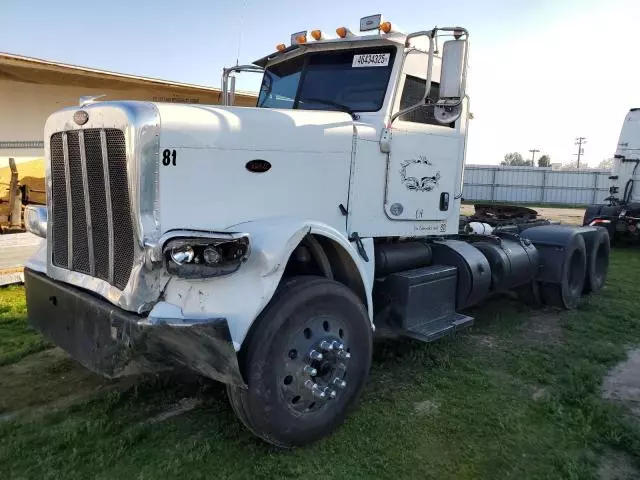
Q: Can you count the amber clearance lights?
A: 5